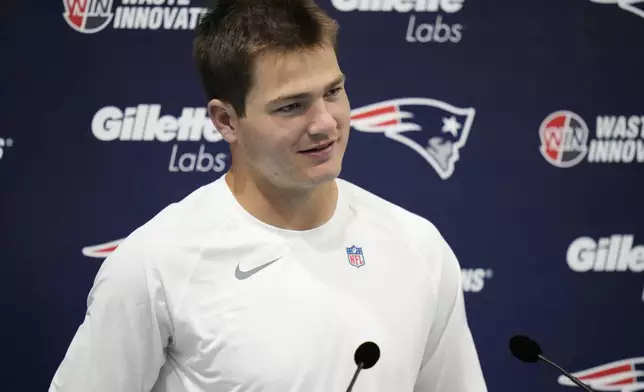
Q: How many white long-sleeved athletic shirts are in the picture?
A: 1